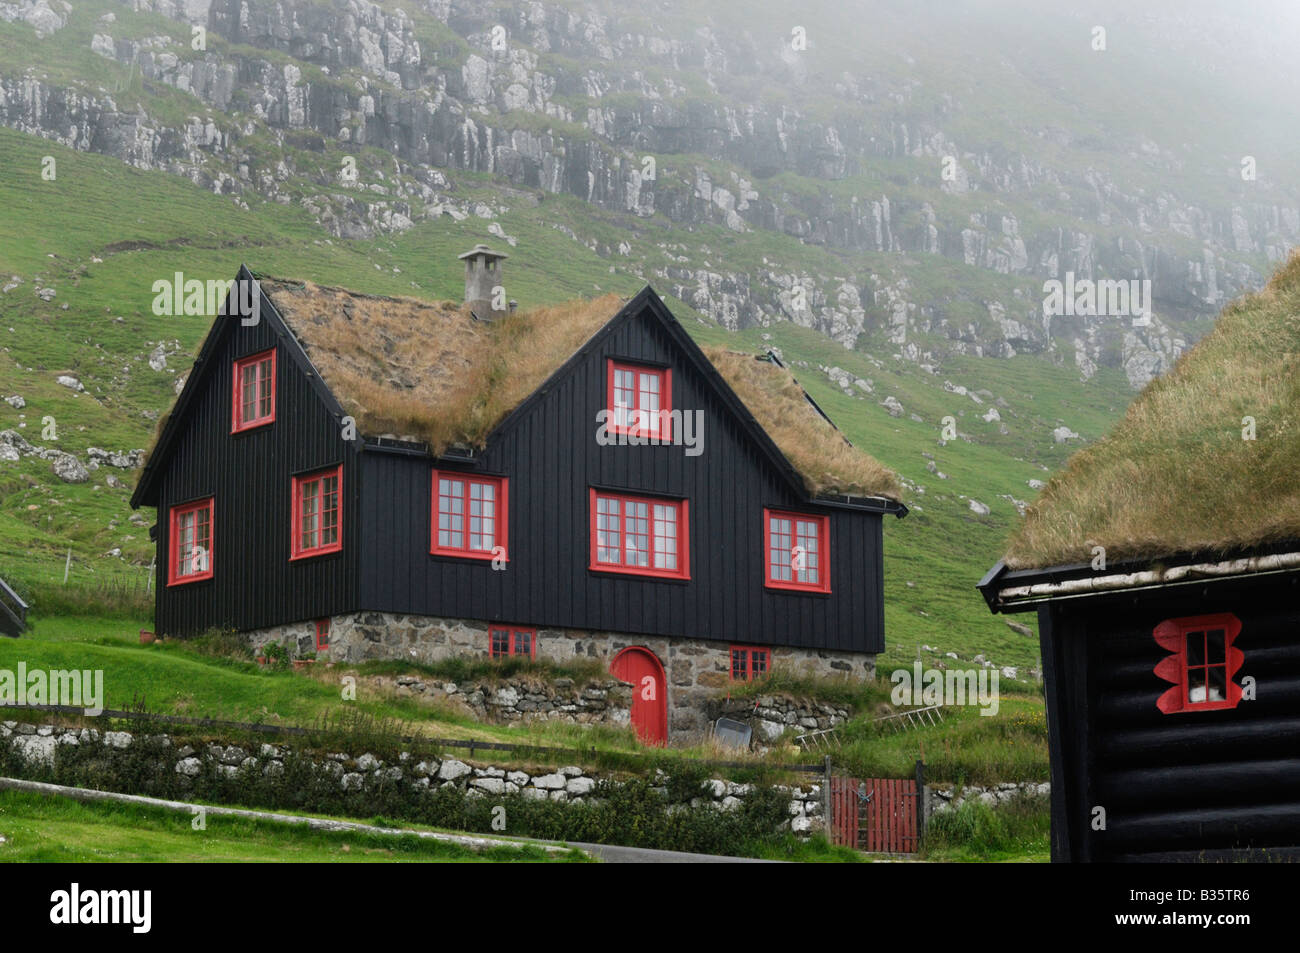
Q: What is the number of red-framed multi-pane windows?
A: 11